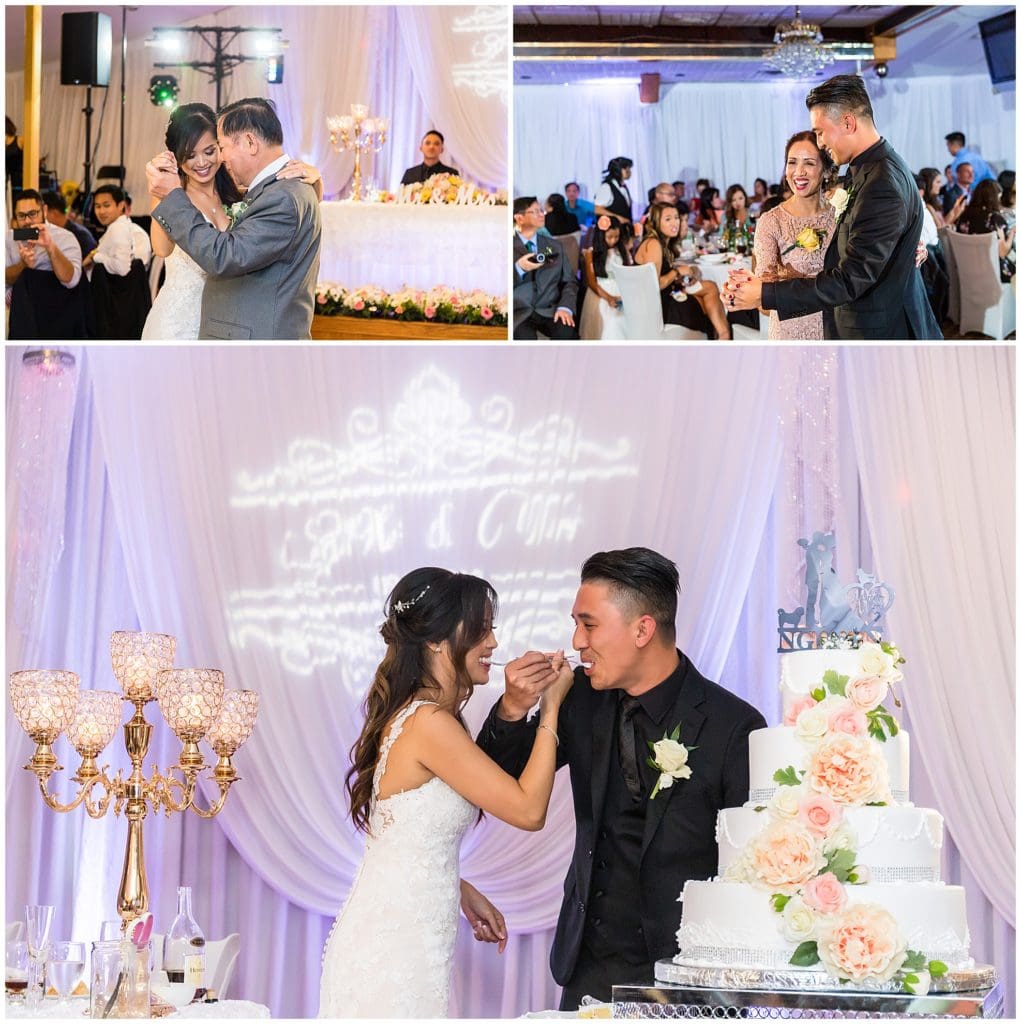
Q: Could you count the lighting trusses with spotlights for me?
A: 1